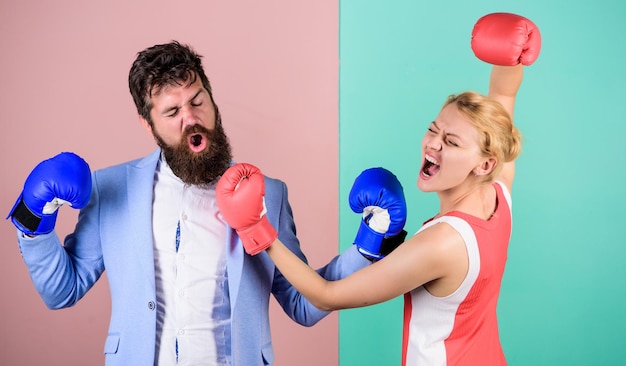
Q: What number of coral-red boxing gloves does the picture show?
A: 2